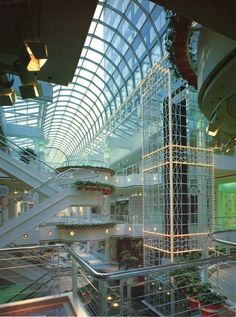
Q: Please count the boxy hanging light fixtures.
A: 4